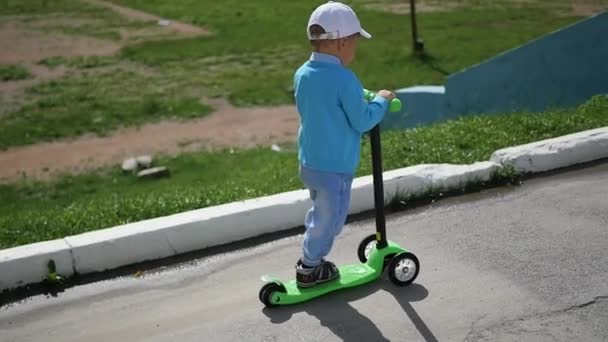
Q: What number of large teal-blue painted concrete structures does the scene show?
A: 1